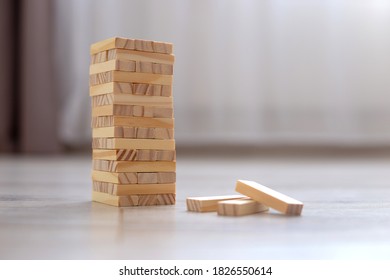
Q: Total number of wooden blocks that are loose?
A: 3